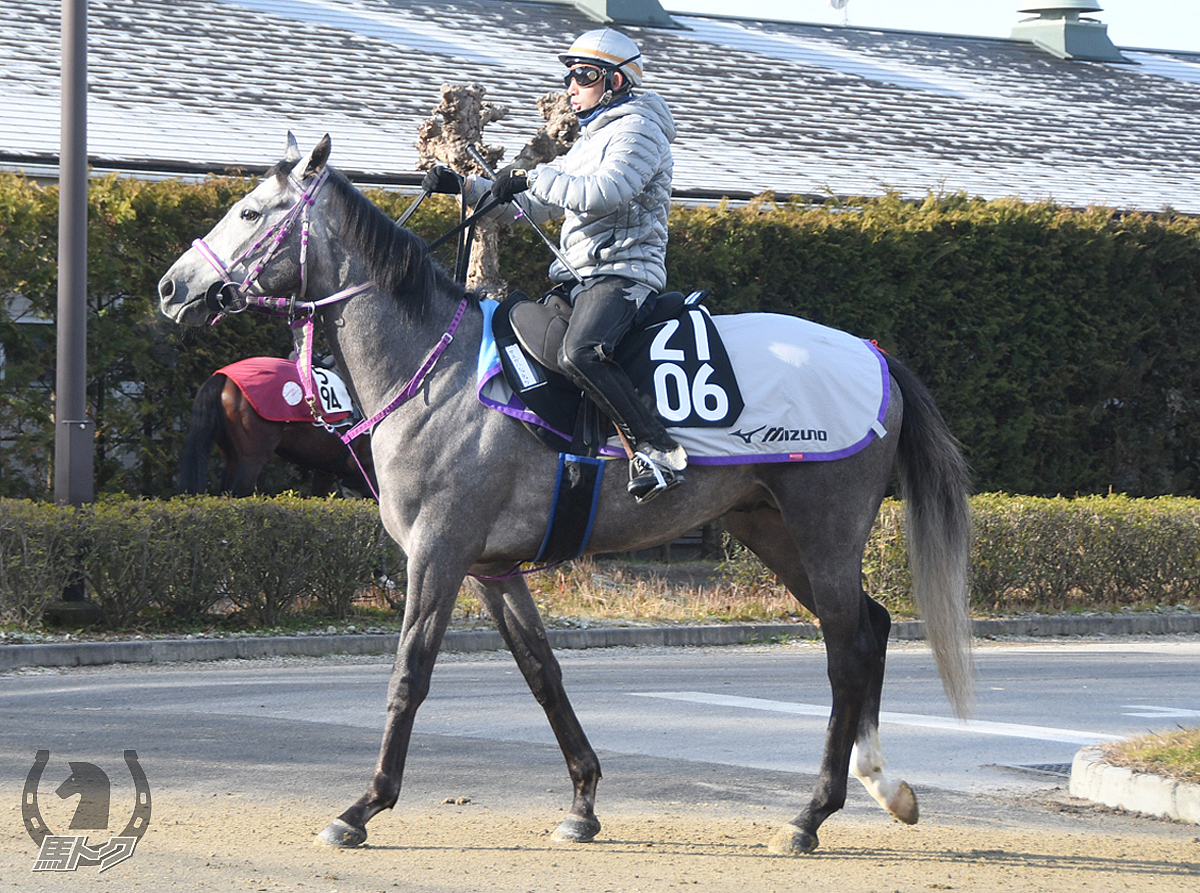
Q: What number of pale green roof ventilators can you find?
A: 2